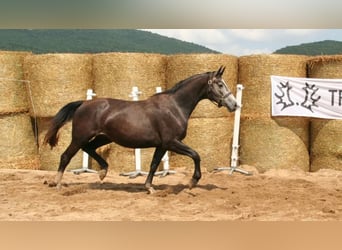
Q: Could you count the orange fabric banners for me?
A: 0